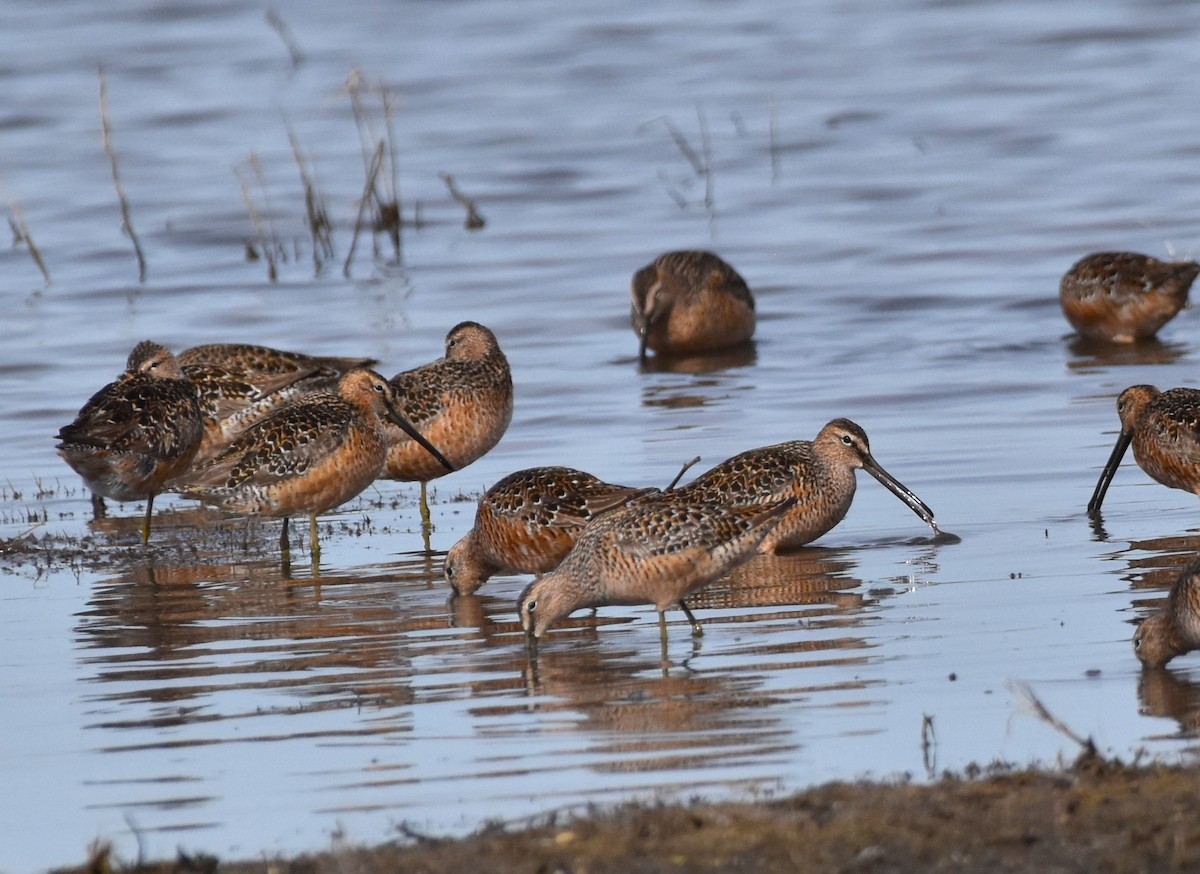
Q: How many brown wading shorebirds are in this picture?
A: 11